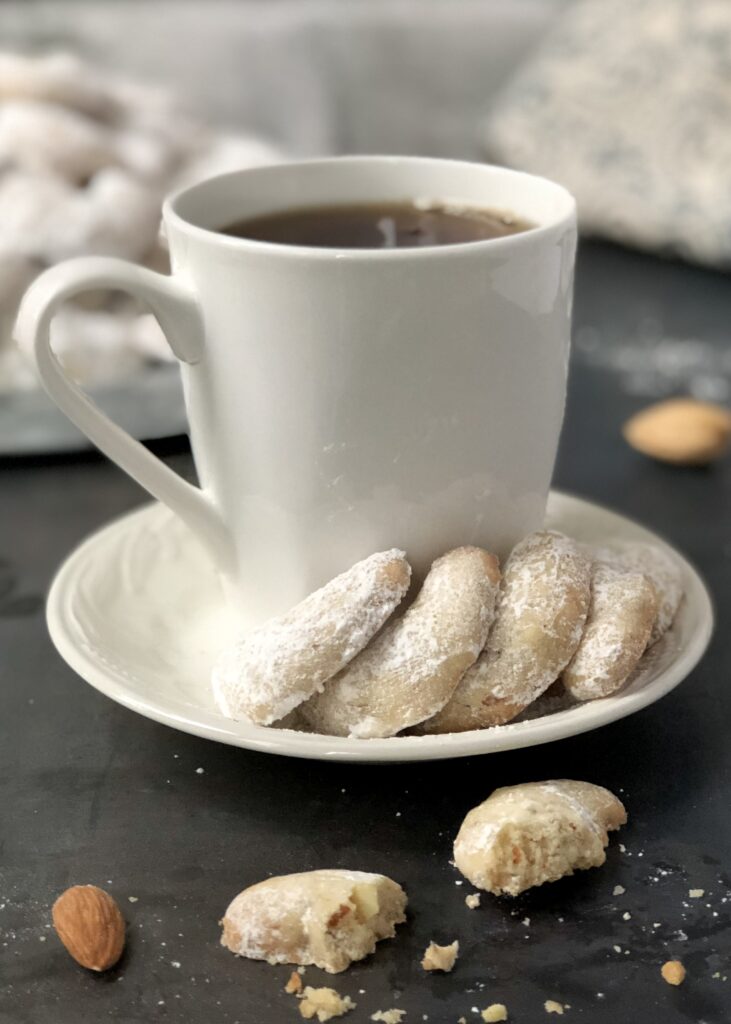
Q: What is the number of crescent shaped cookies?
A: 5